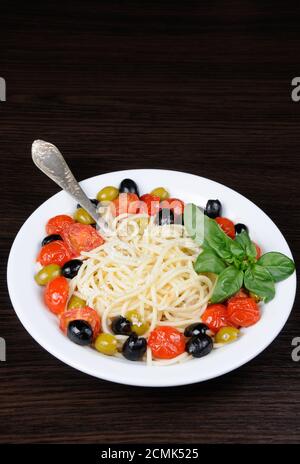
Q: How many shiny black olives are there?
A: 12